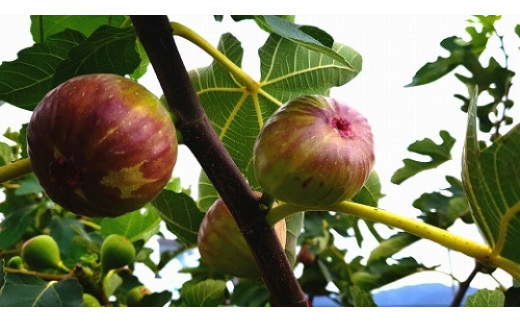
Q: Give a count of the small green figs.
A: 5